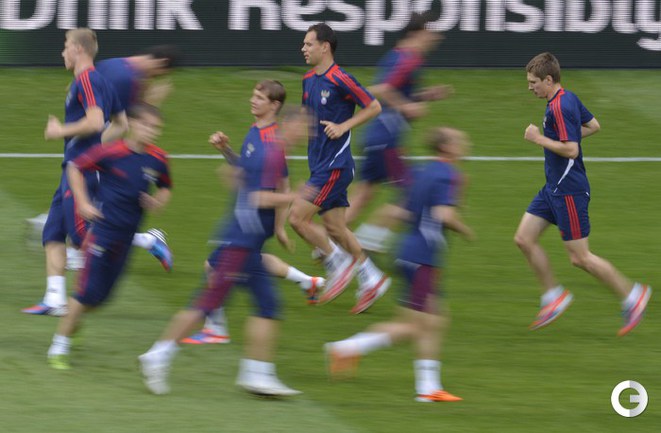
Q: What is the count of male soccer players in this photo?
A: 9